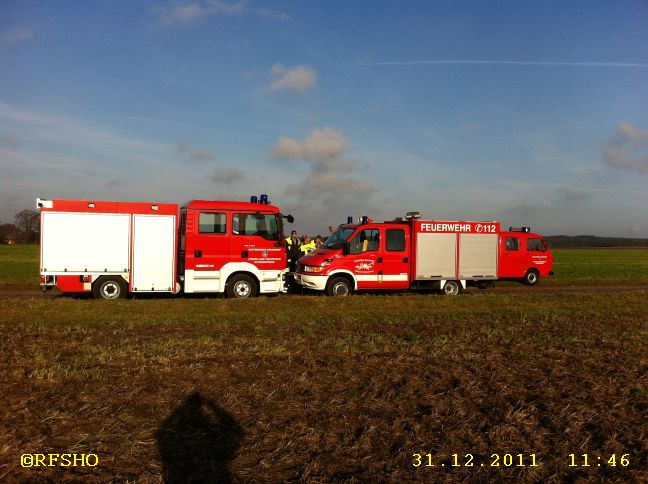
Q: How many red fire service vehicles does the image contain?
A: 3